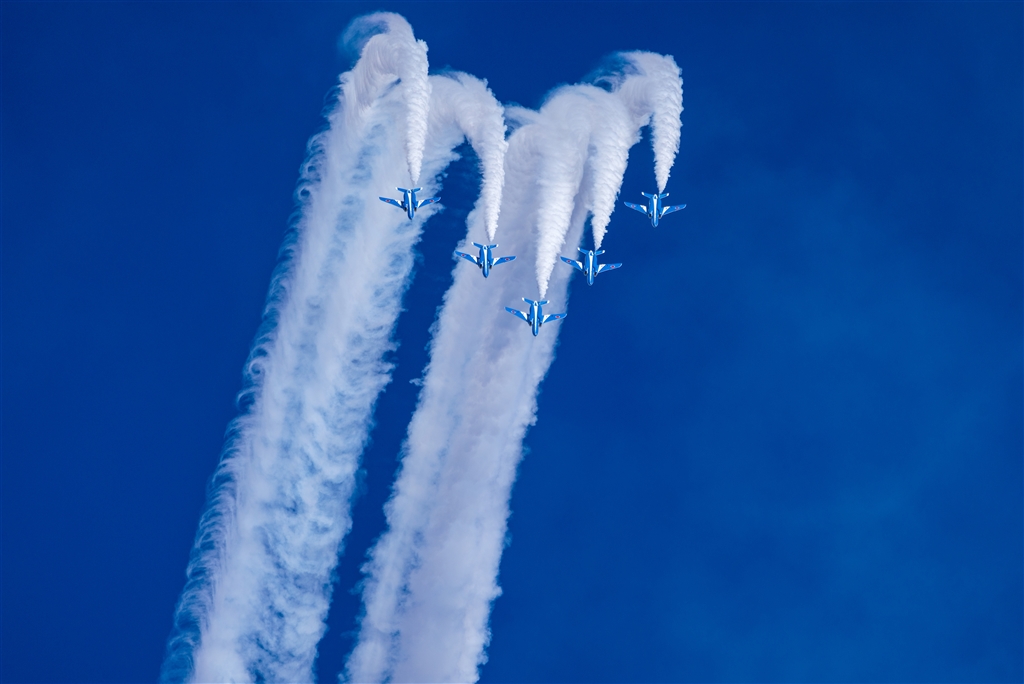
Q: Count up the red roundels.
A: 10